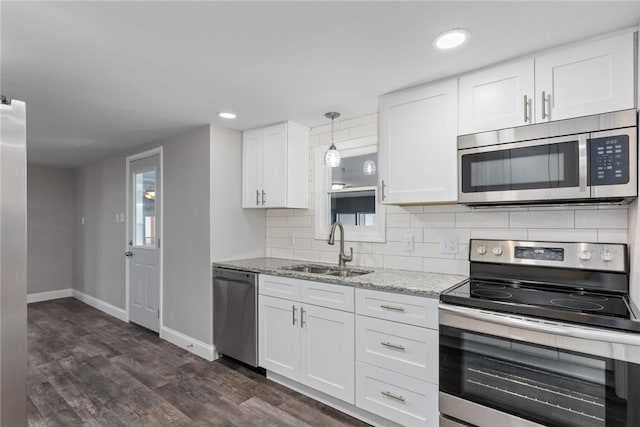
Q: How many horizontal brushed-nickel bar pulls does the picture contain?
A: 3